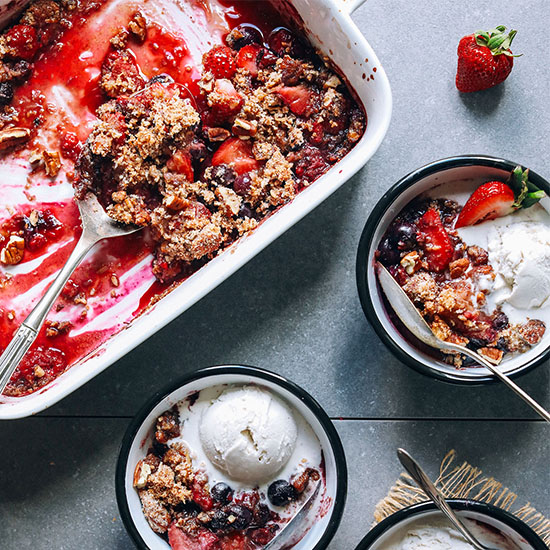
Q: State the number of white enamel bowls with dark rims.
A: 3